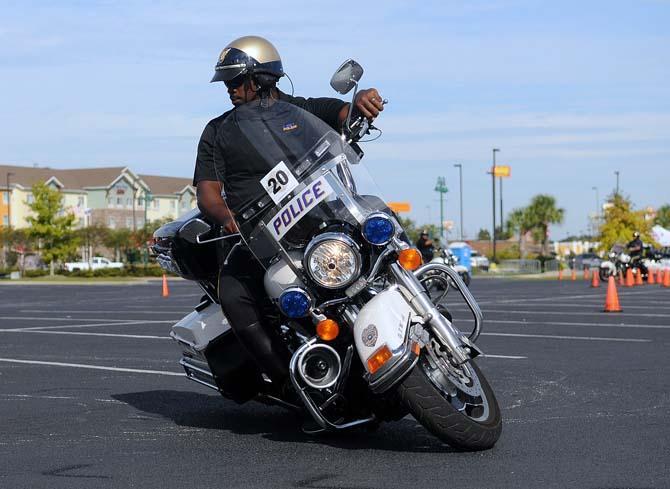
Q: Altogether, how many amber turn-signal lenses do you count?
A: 2